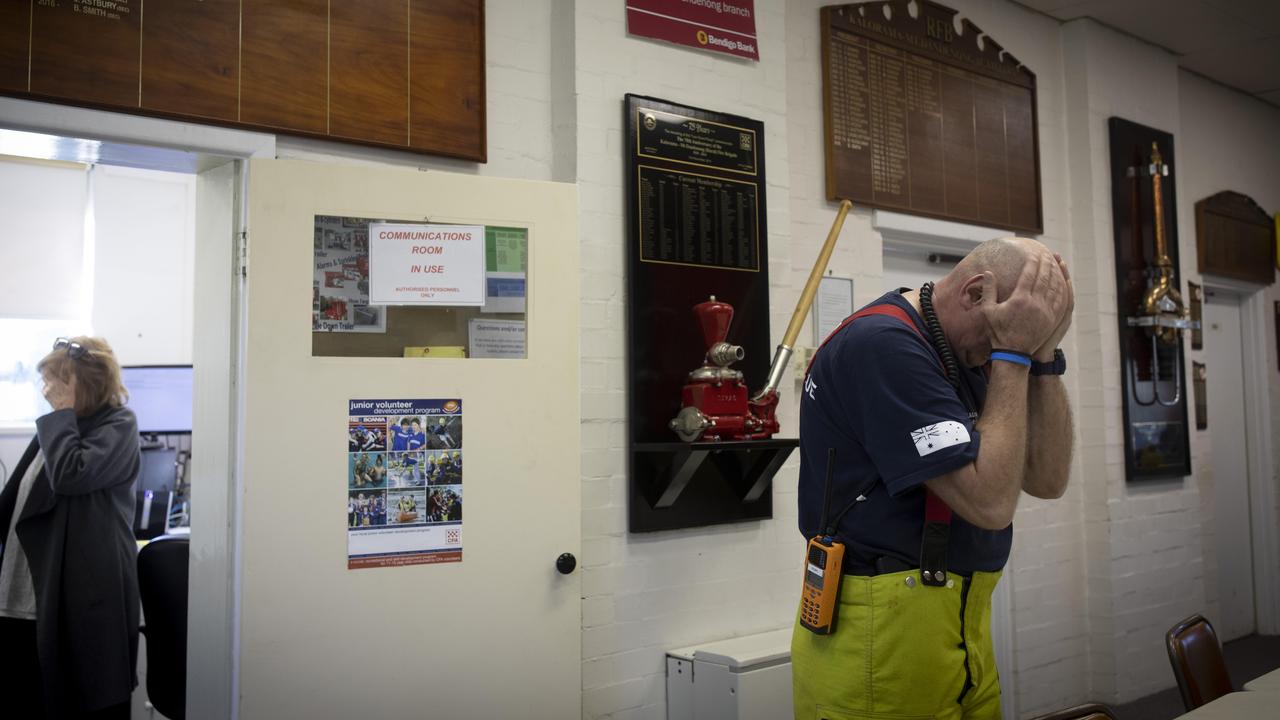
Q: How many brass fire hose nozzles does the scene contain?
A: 1